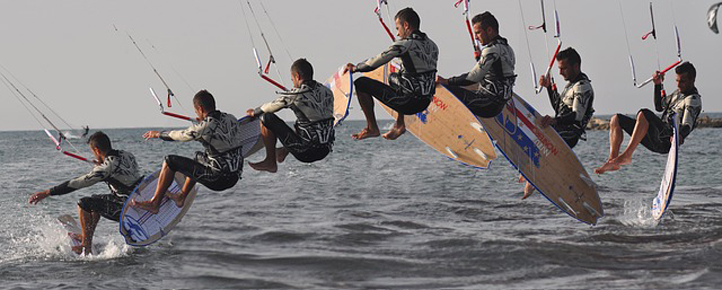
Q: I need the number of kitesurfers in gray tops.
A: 7